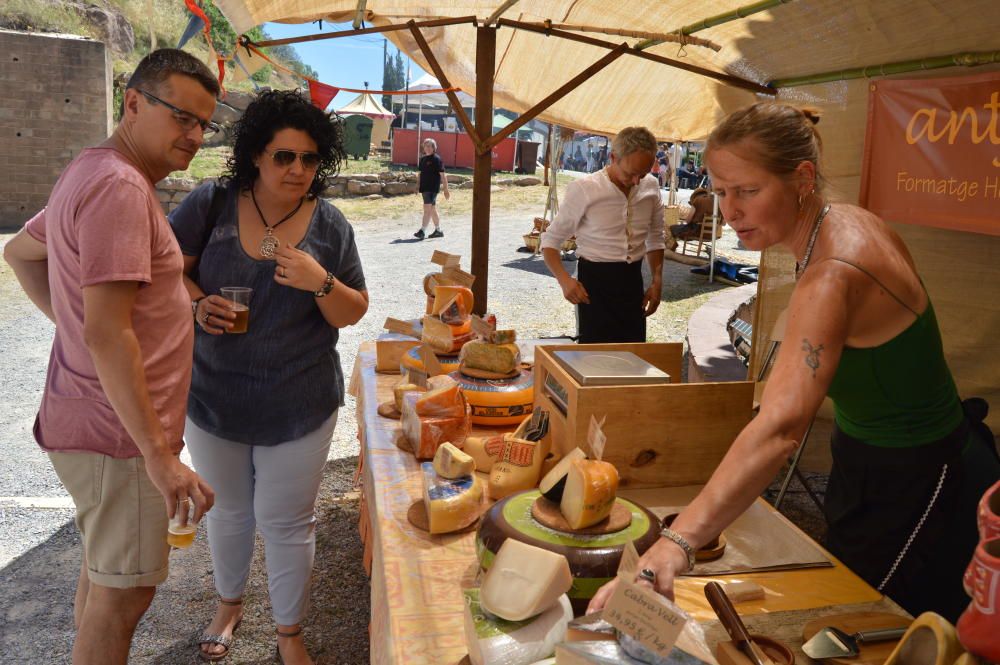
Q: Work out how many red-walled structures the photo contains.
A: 1